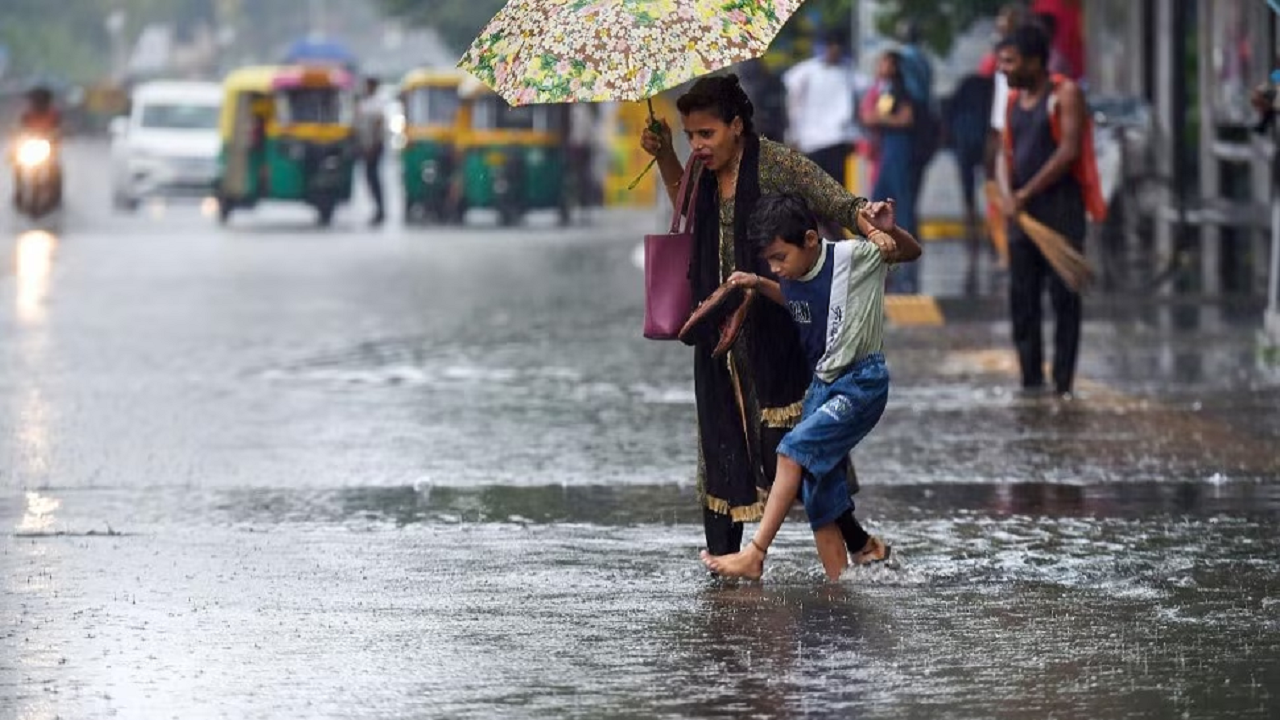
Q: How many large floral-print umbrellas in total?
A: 1